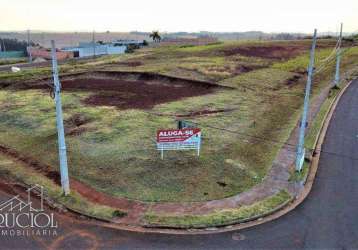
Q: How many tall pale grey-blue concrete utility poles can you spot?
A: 3